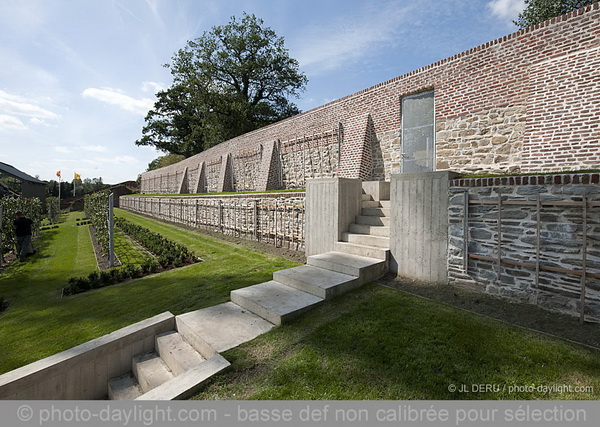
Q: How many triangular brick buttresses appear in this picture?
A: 5